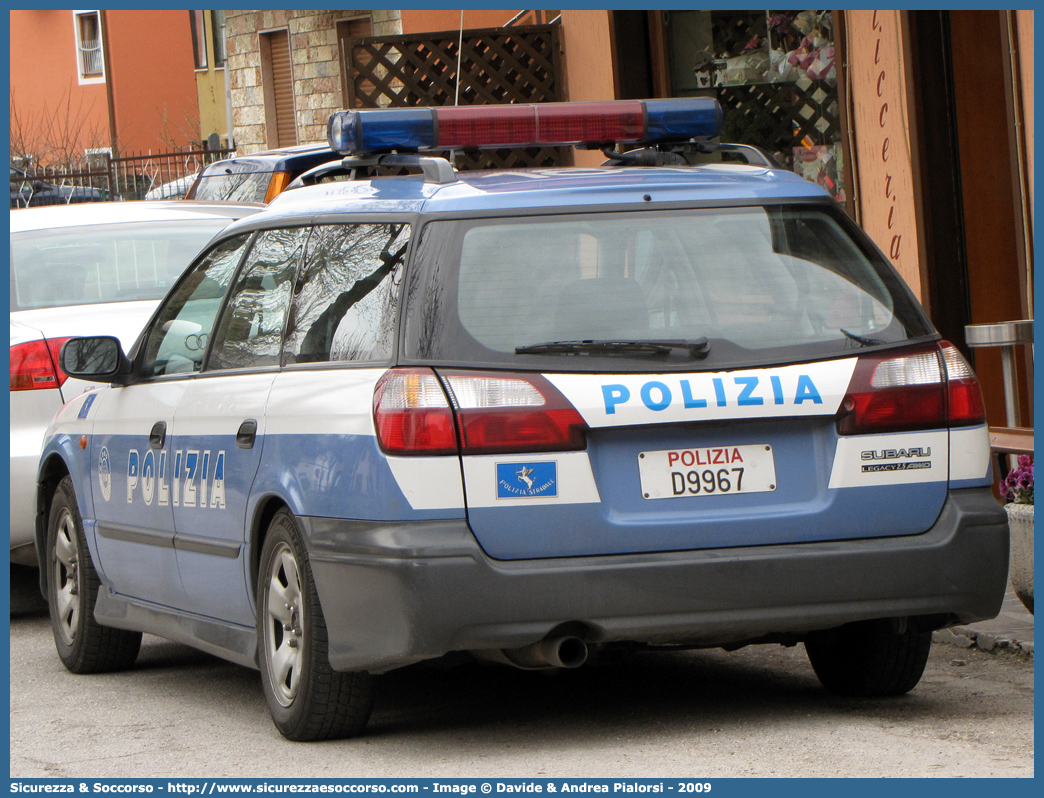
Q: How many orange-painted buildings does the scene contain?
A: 2